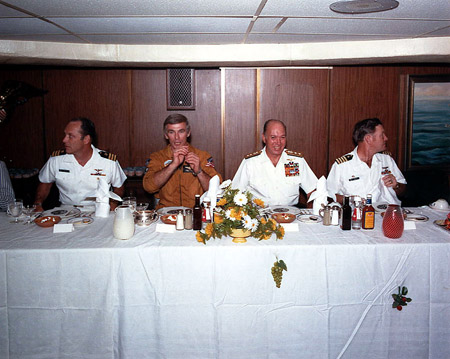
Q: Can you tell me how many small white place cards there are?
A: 4